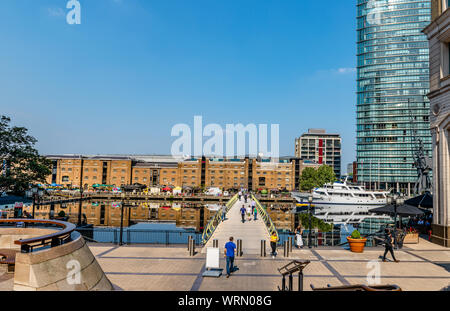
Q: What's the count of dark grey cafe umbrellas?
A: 2